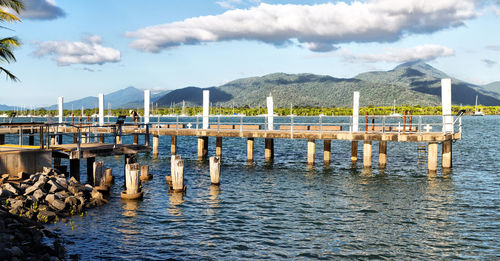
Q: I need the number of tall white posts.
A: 7